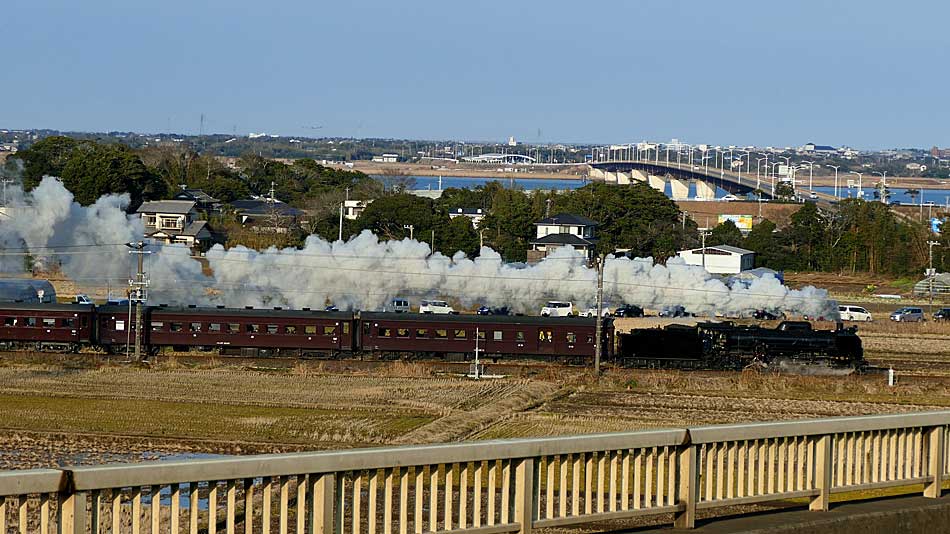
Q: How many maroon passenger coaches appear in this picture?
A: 3